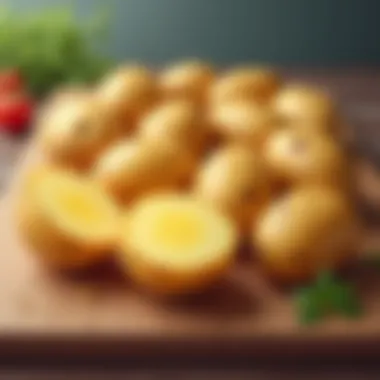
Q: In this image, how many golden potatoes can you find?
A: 13